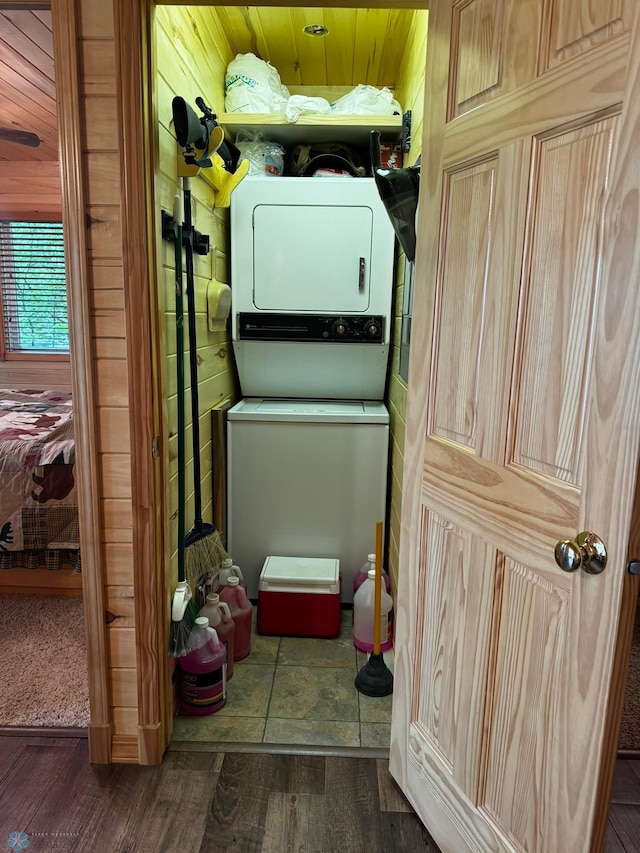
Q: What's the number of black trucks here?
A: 0